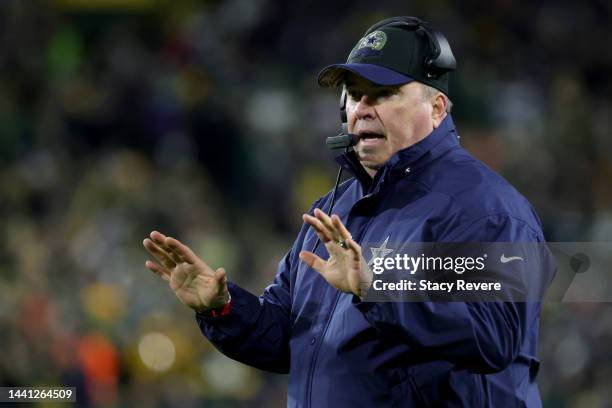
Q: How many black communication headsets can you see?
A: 1